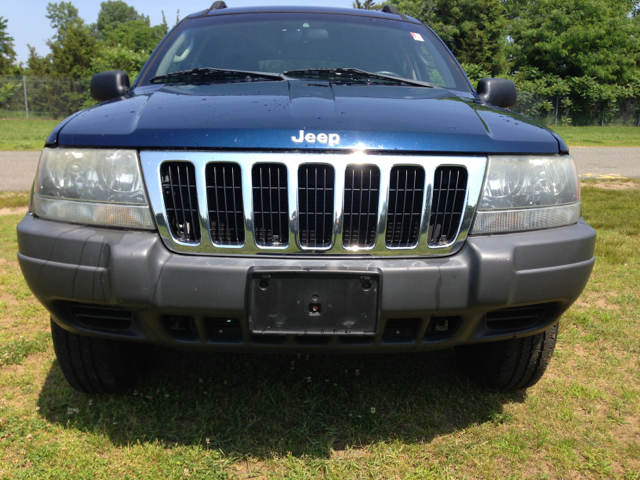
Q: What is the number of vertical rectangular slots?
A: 7